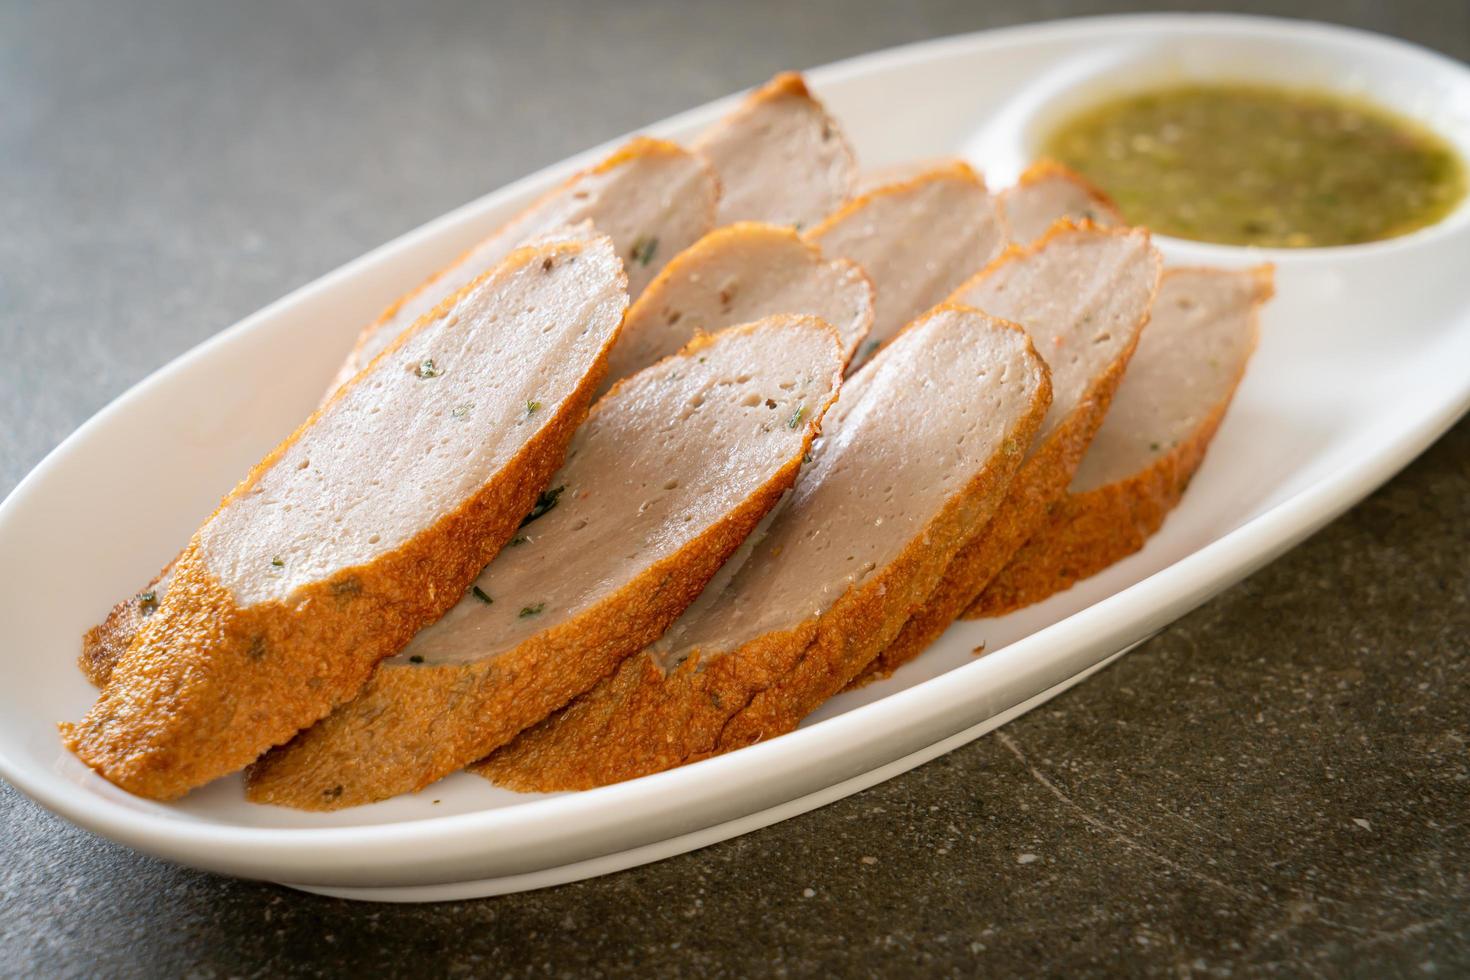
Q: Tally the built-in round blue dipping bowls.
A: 0